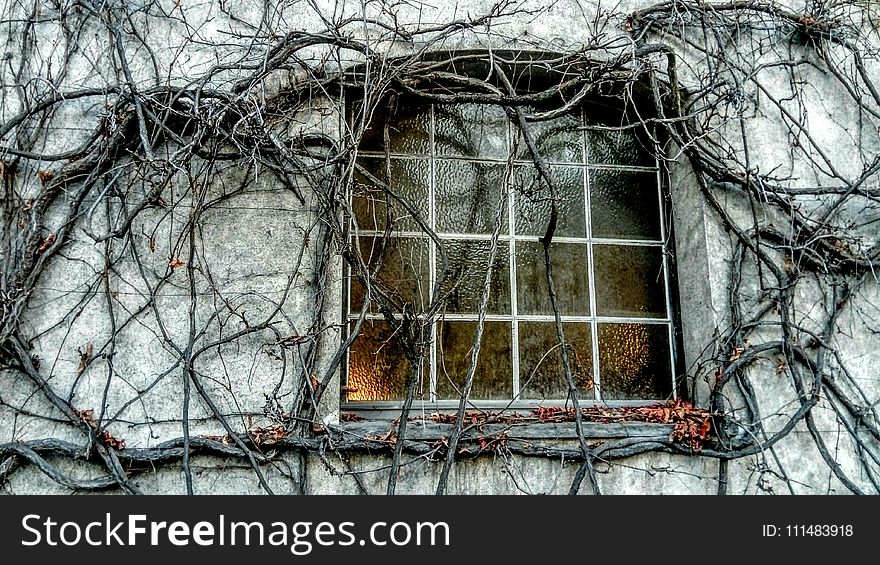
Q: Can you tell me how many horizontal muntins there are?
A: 3